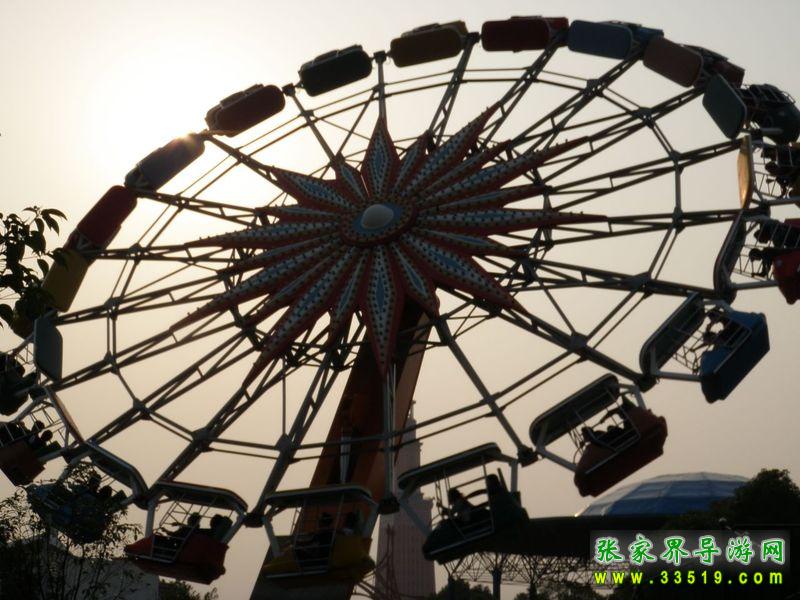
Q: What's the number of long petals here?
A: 10